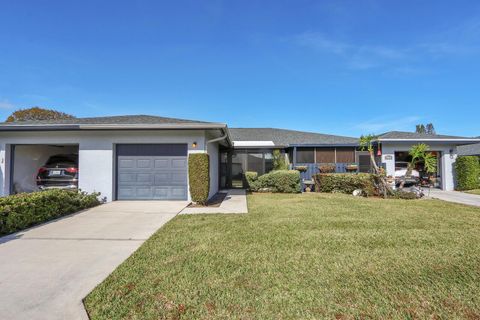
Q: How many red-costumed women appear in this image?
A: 0